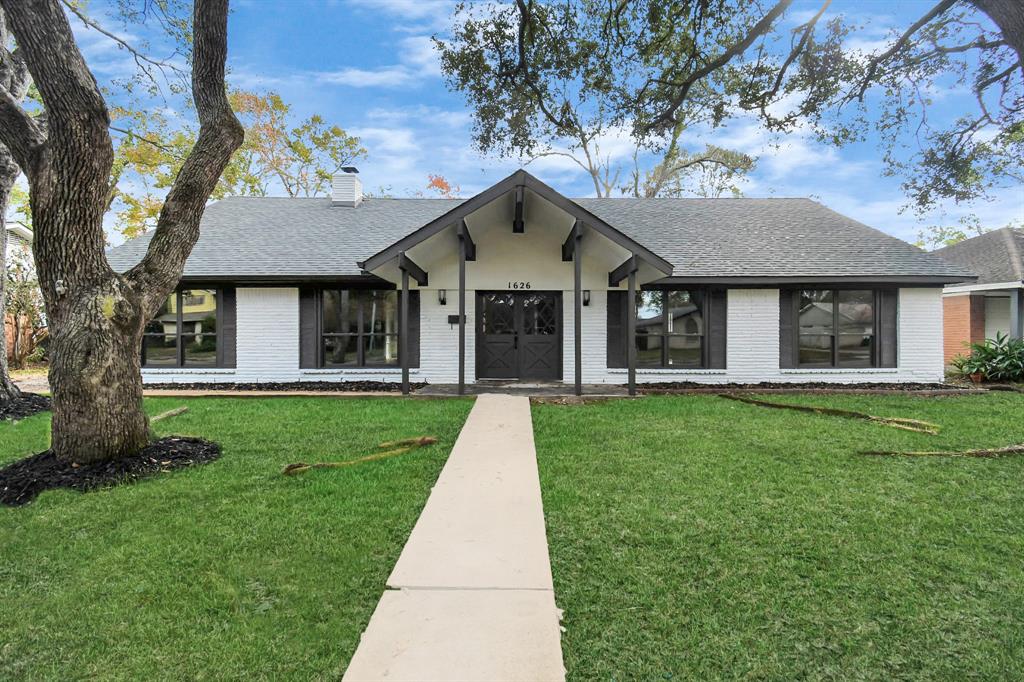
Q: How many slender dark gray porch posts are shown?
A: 4